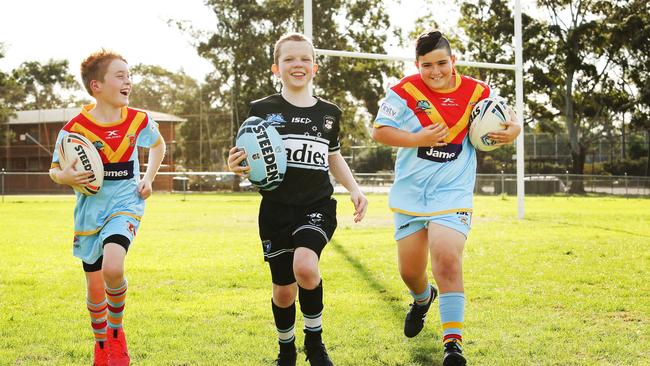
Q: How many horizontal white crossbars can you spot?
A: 1